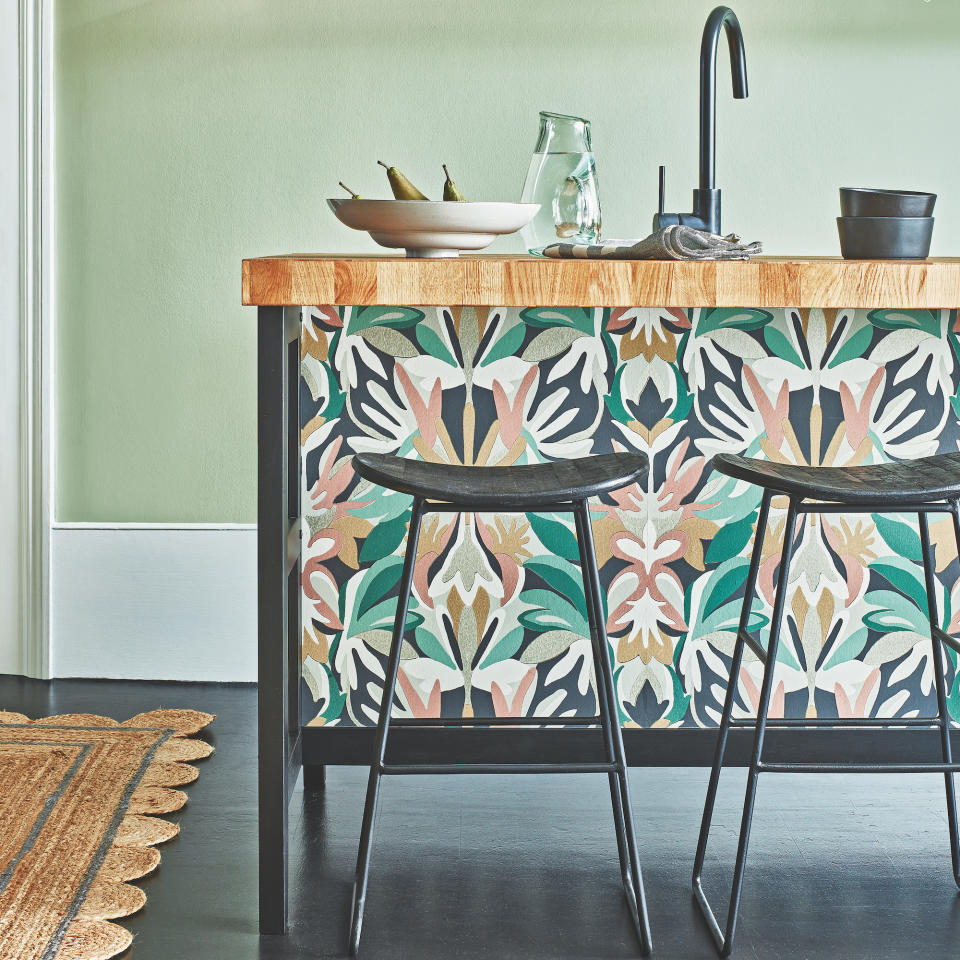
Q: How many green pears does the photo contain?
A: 3